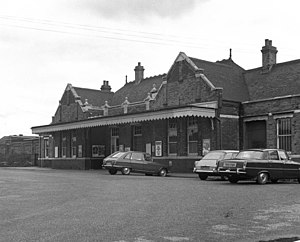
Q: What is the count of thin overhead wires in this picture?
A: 3